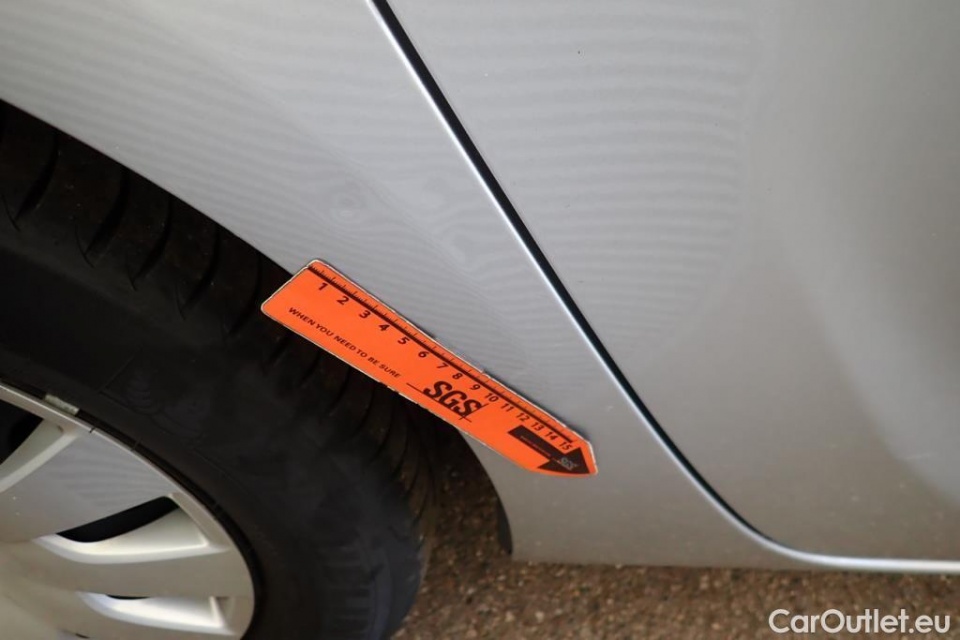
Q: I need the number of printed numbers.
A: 15